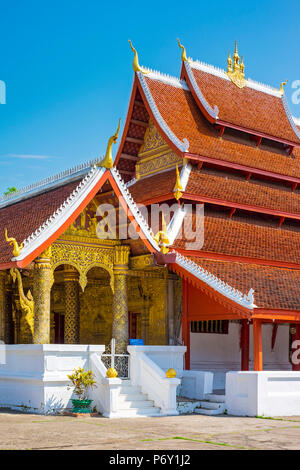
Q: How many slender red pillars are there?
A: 3